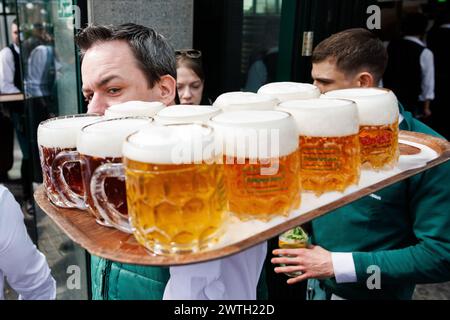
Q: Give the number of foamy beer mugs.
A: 10